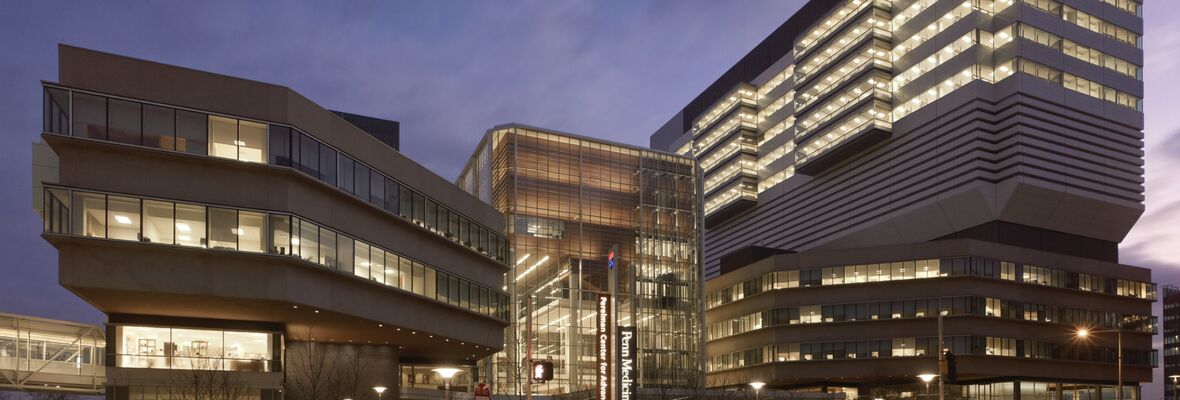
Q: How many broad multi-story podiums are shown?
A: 2